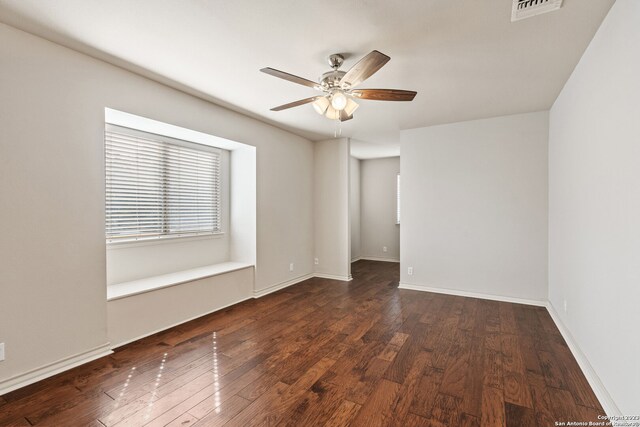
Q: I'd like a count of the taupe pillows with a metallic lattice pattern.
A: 0